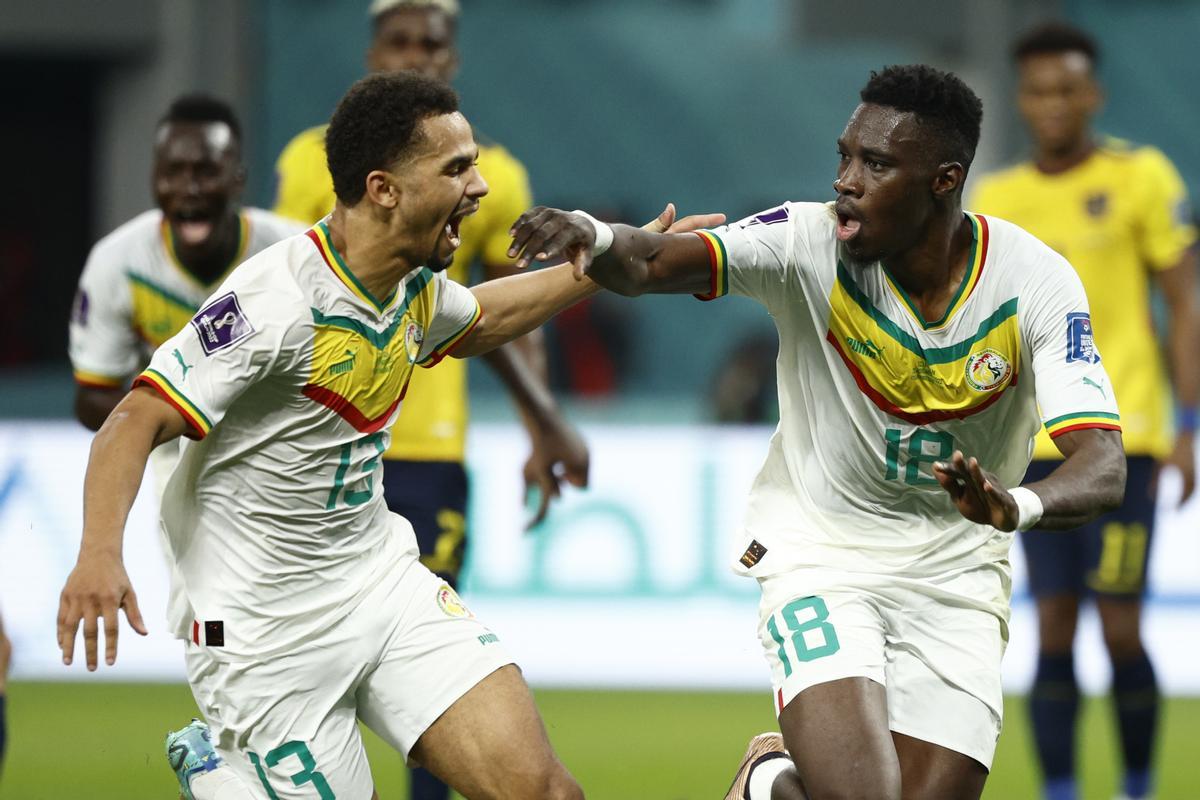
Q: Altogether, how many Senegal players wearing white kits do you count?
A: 3